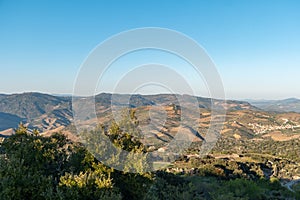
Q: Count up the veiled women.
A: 0